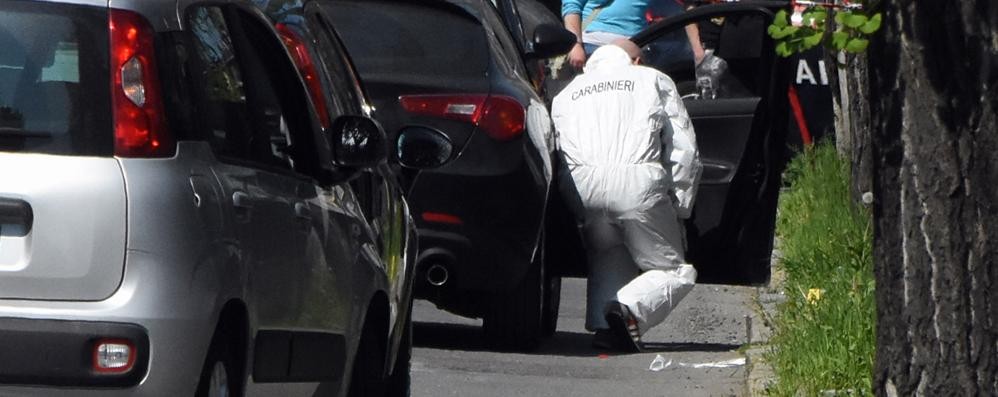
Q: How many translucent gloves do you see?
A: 1